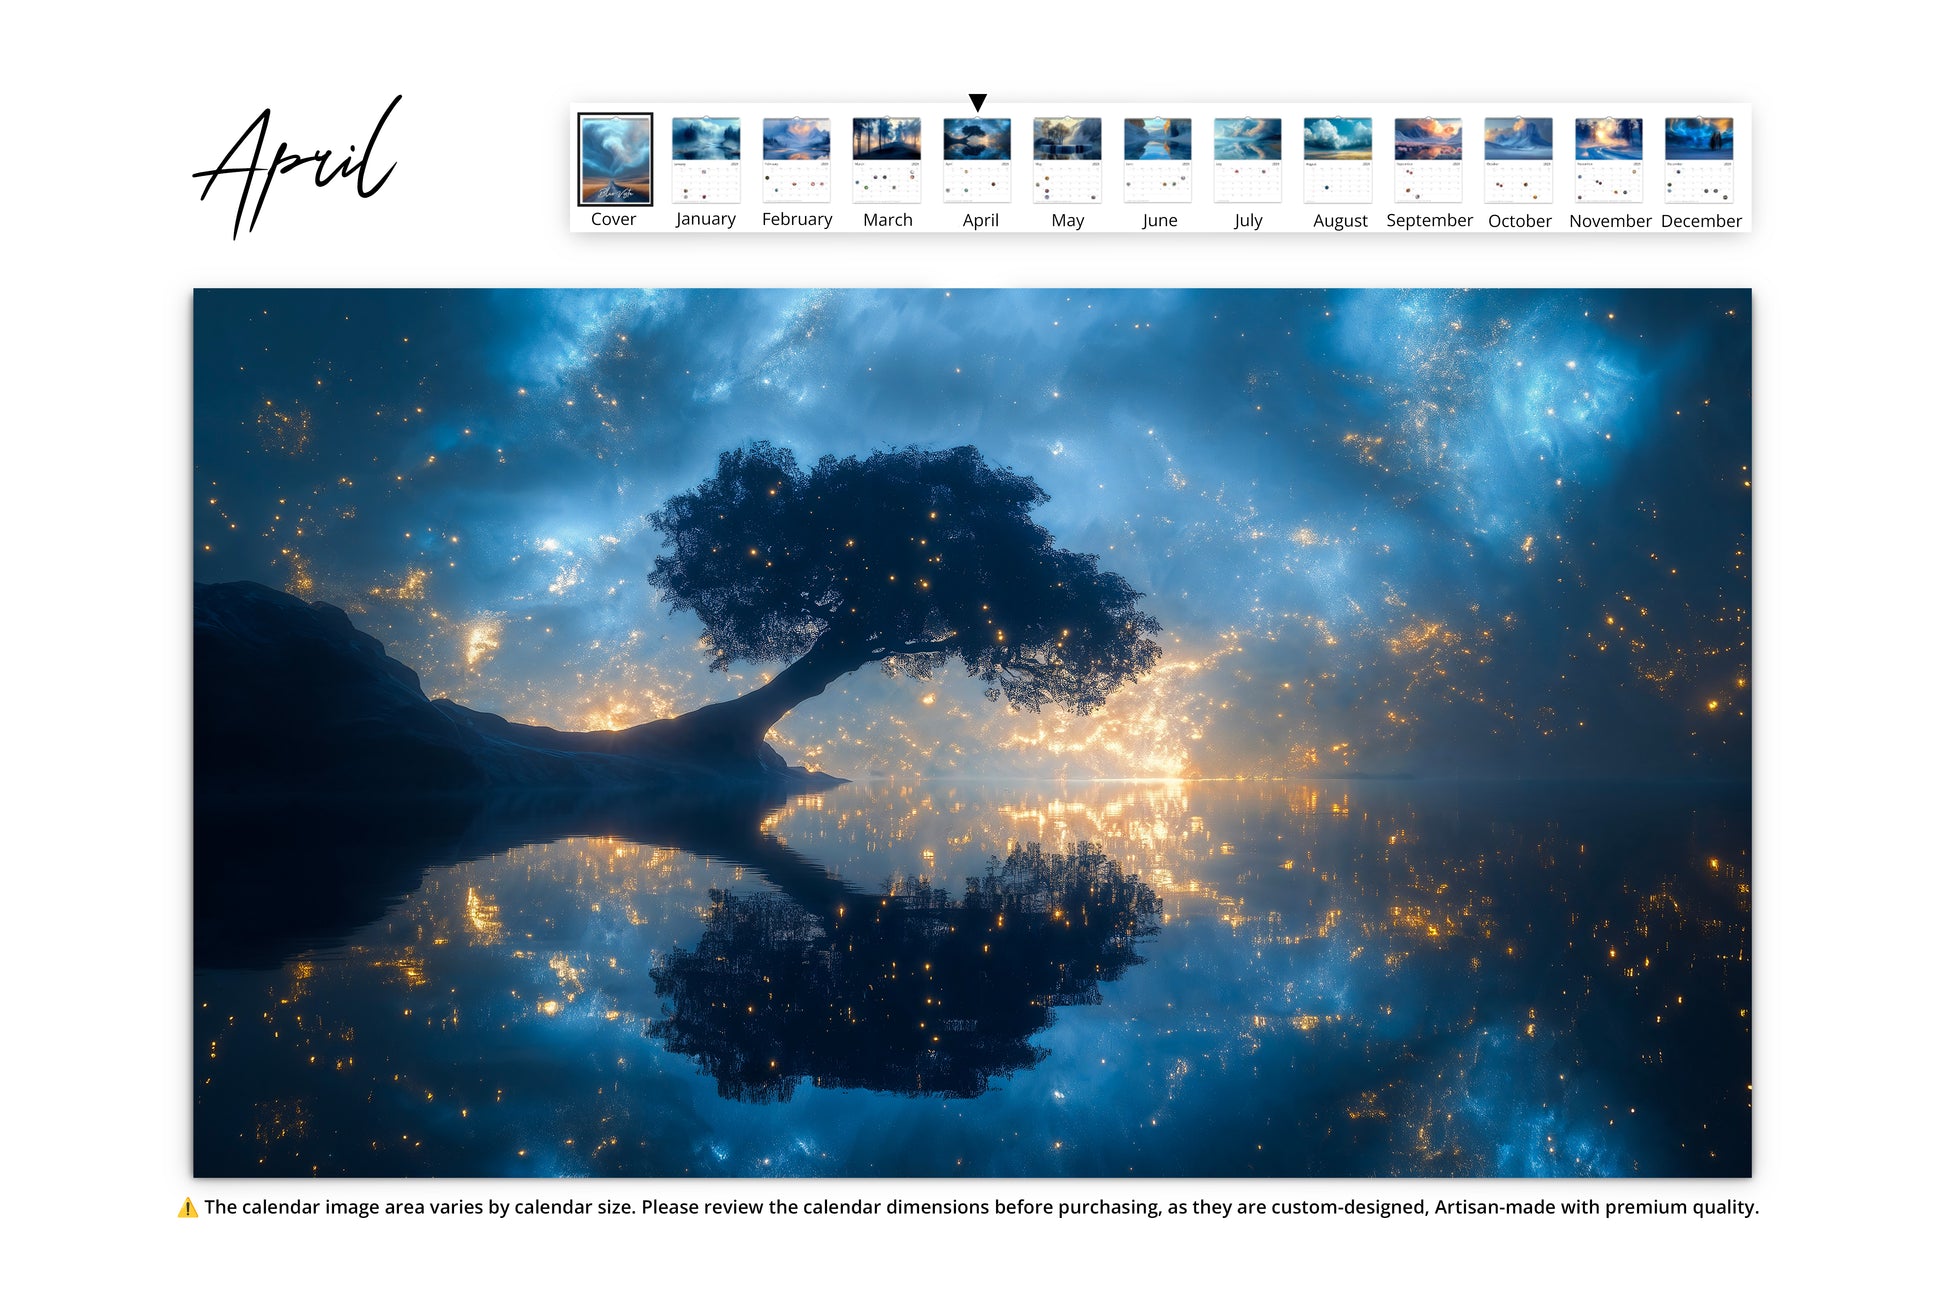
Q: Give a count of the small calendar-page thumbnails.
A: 13